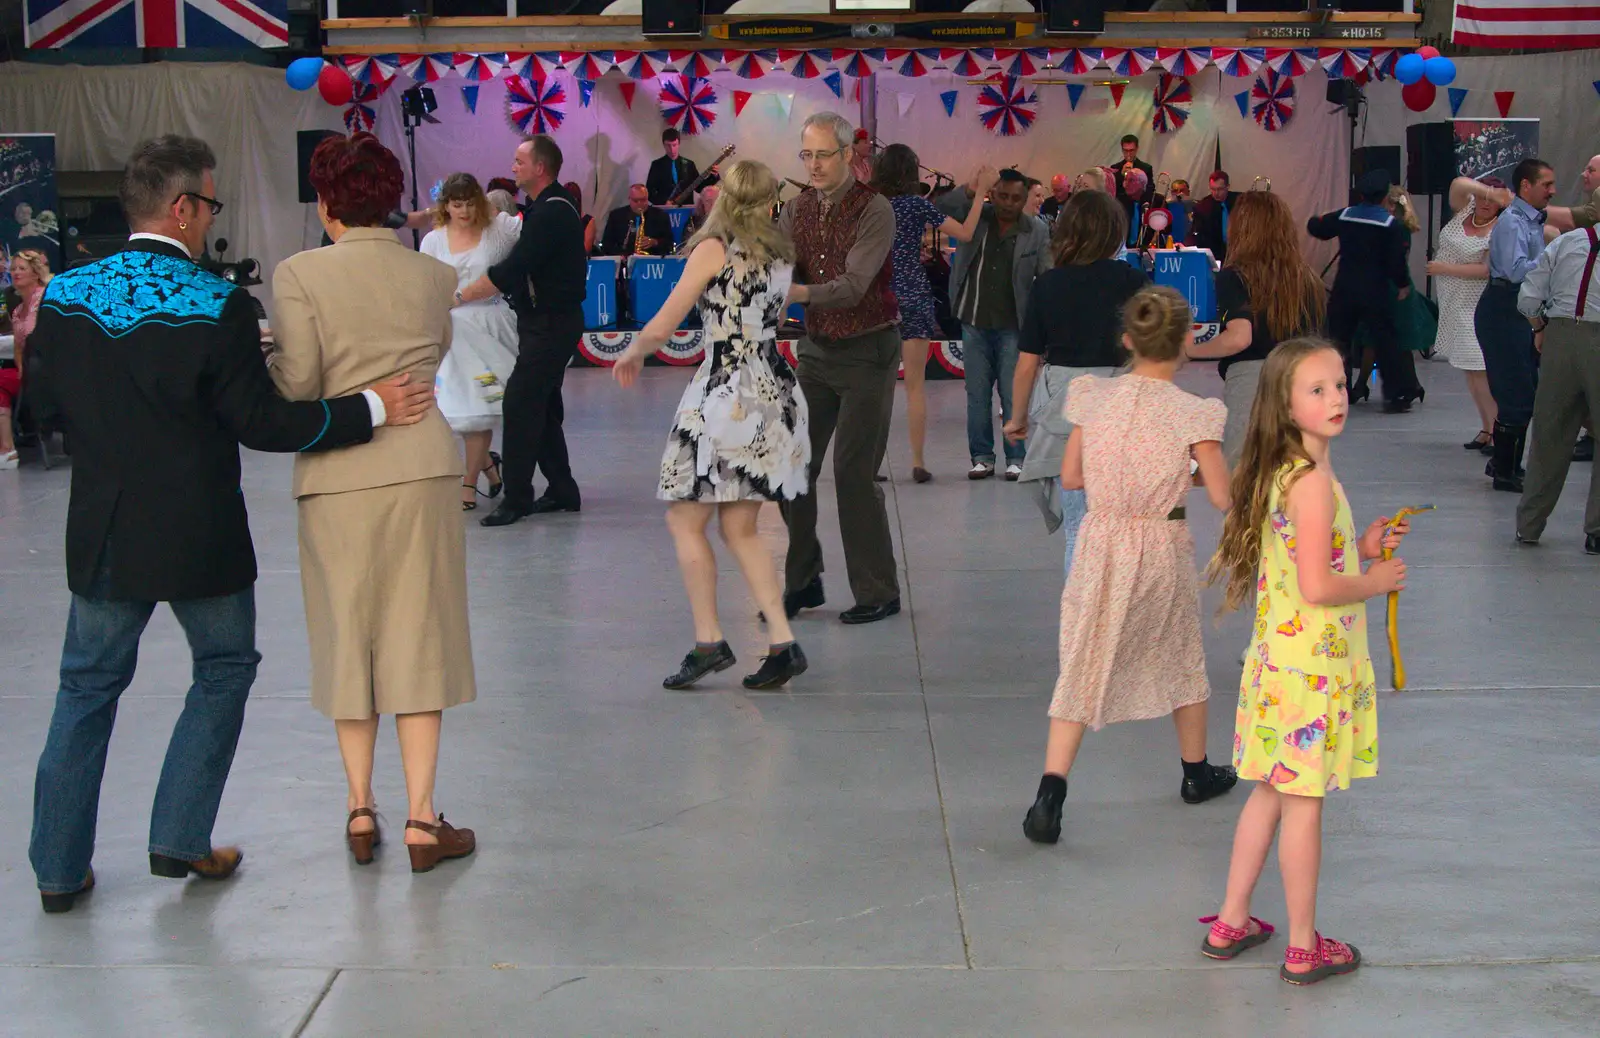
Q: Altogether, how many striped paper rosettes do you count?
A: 6